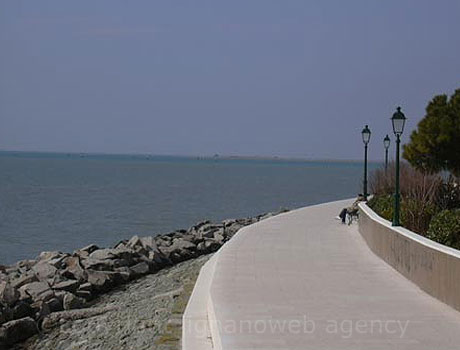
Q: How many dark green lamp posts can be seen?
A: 3